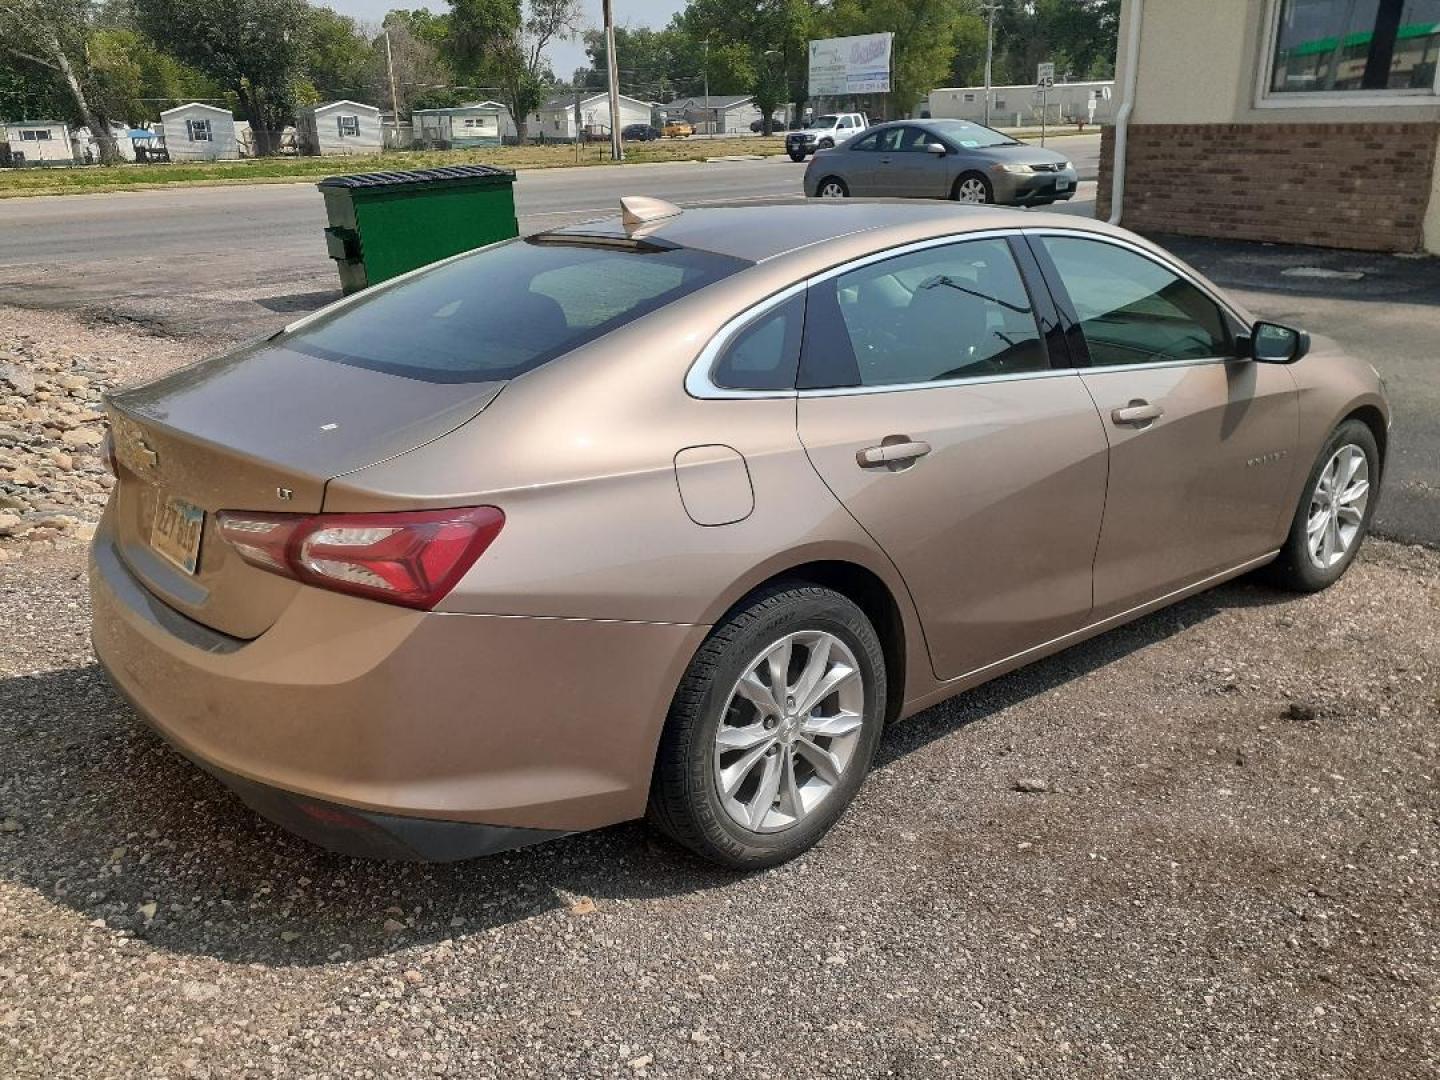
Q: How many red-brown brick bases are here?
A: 1